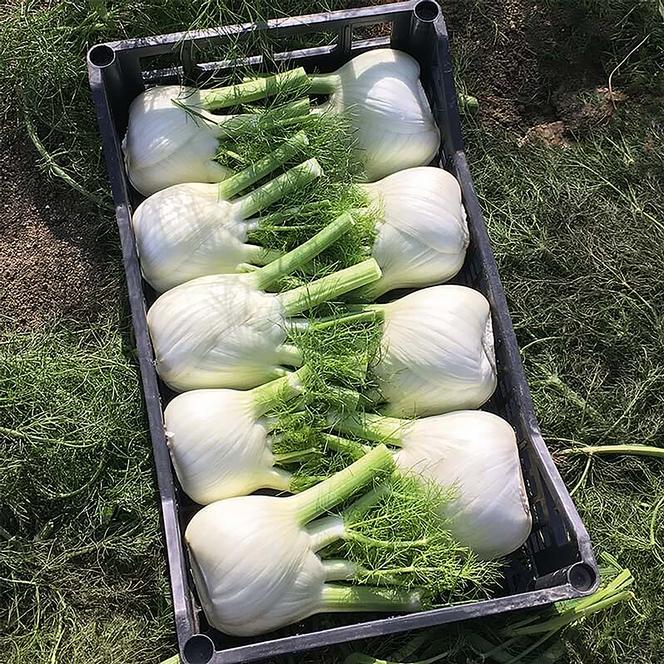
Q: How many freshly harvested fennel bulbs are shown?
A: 9